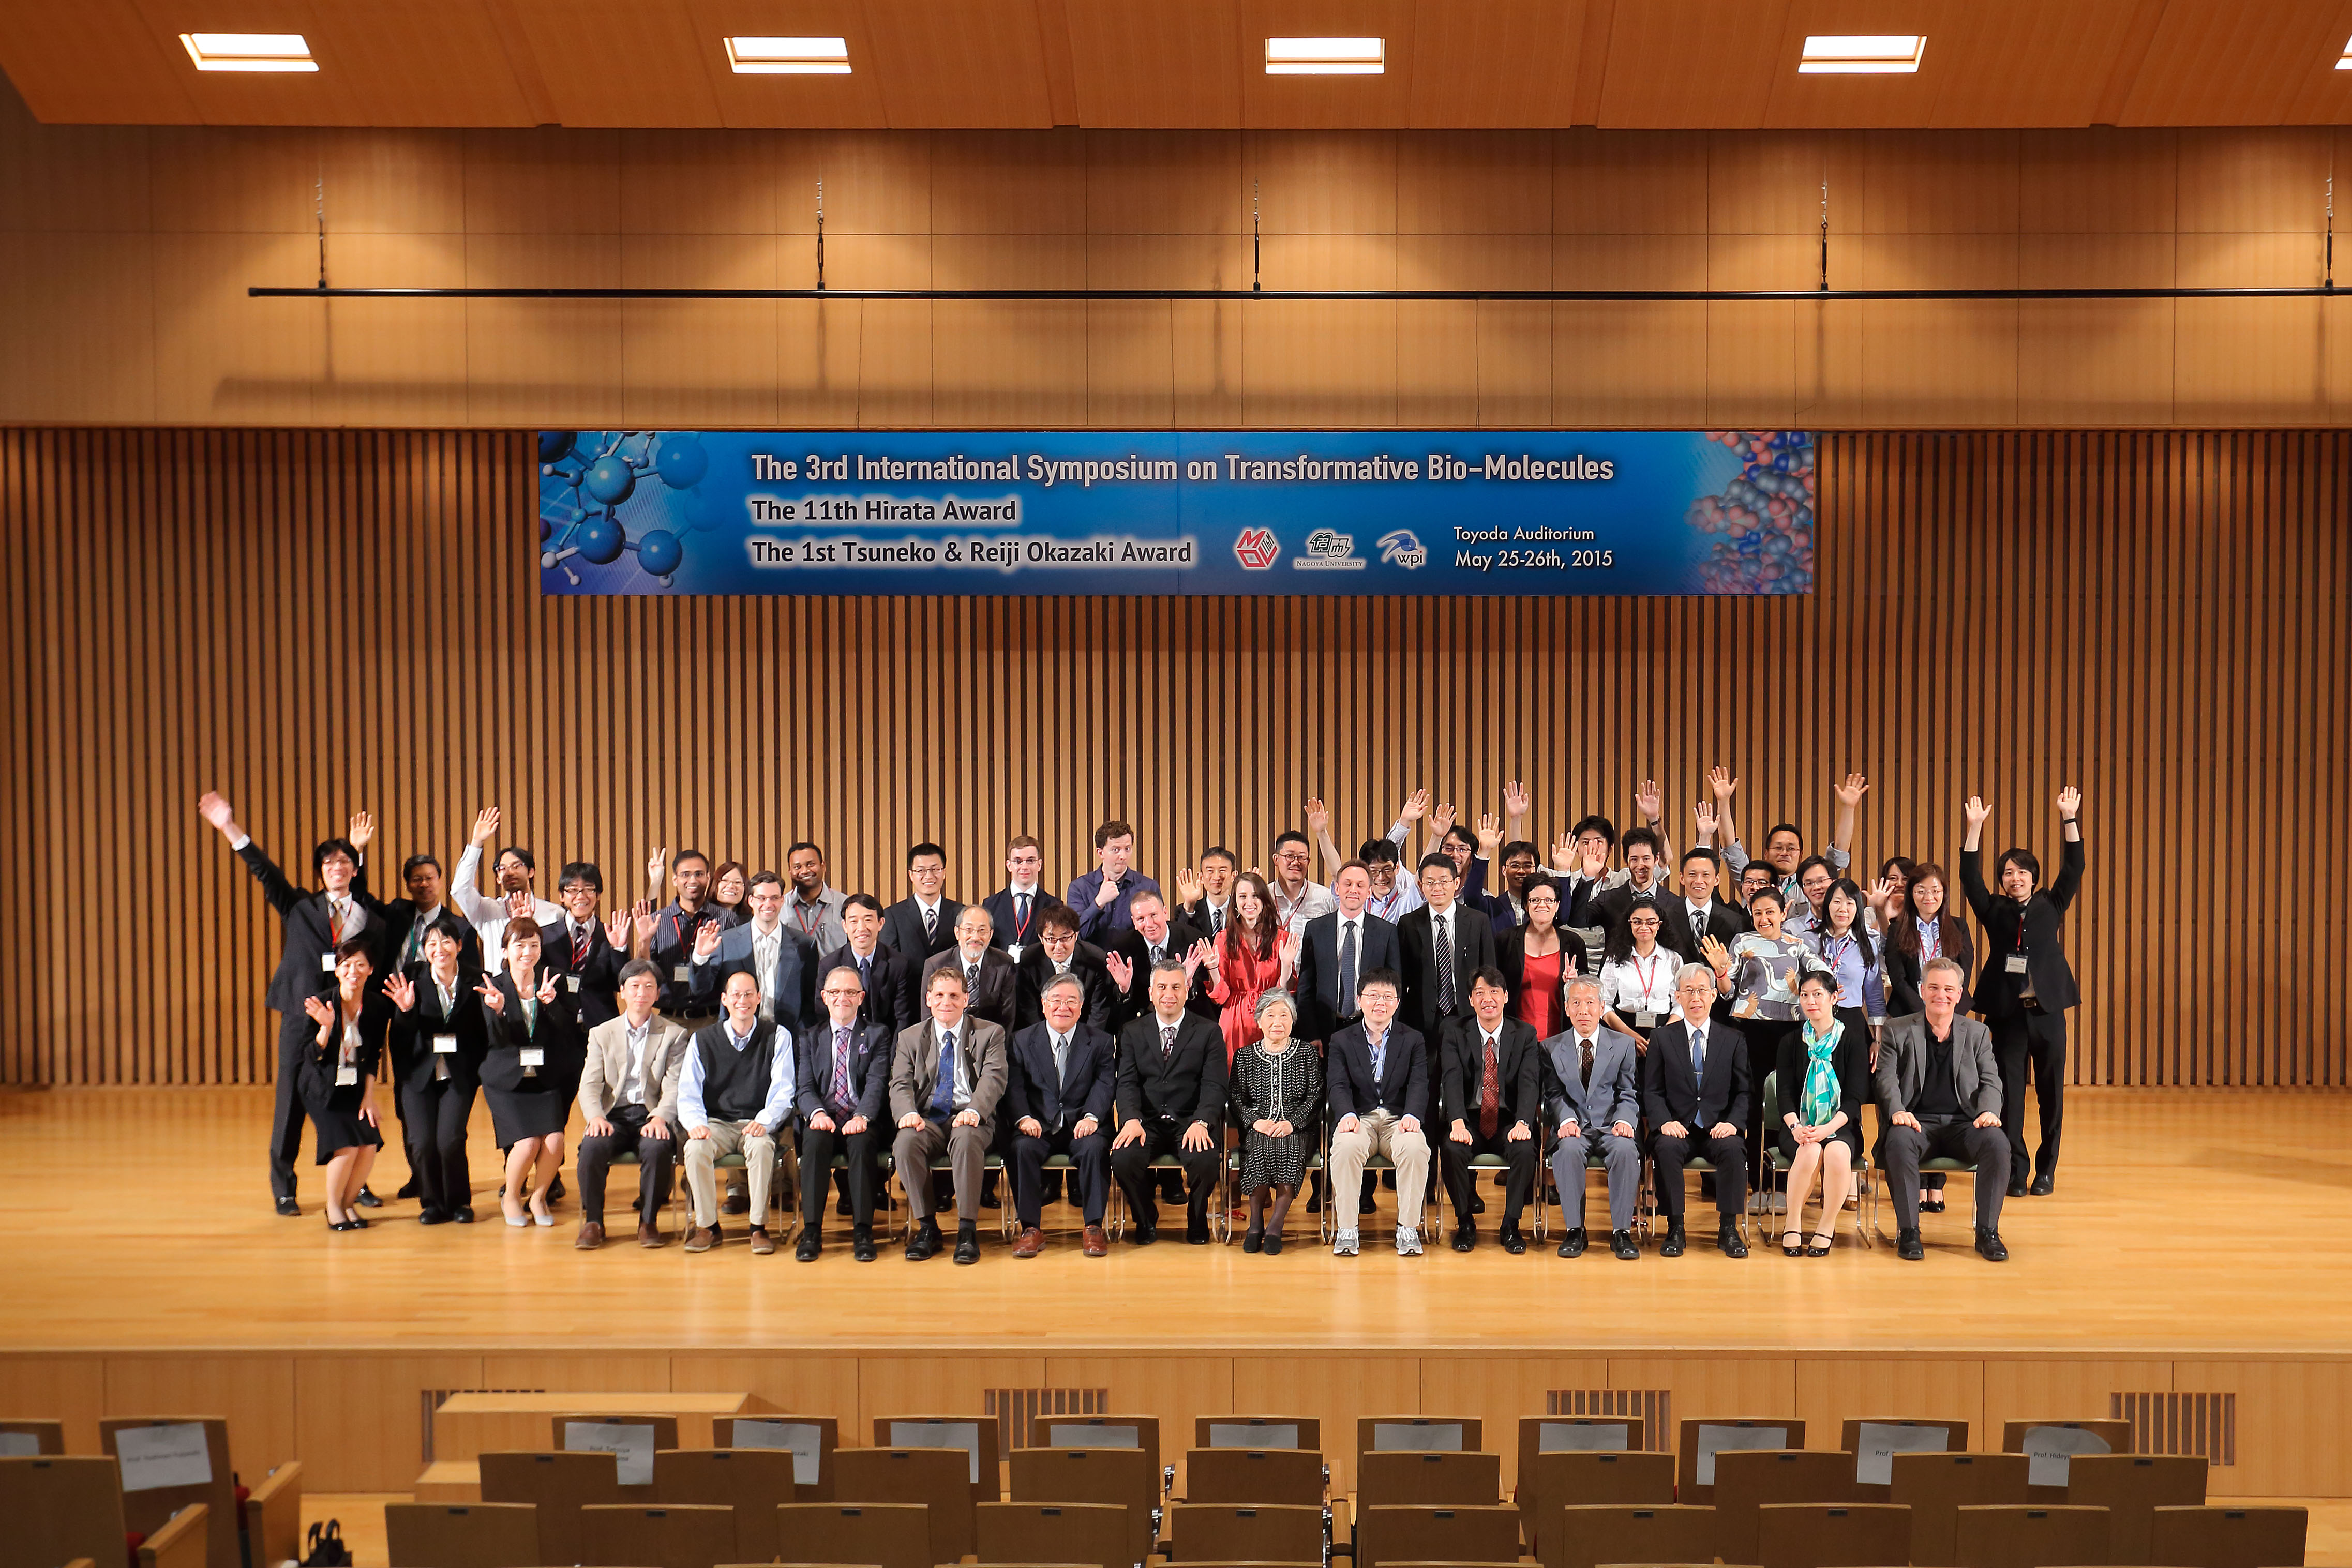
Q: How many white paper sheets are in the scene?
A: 12